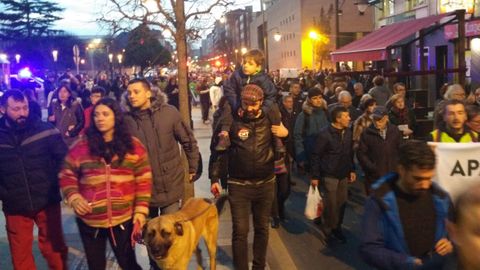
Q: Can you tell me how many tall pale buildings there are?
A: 1